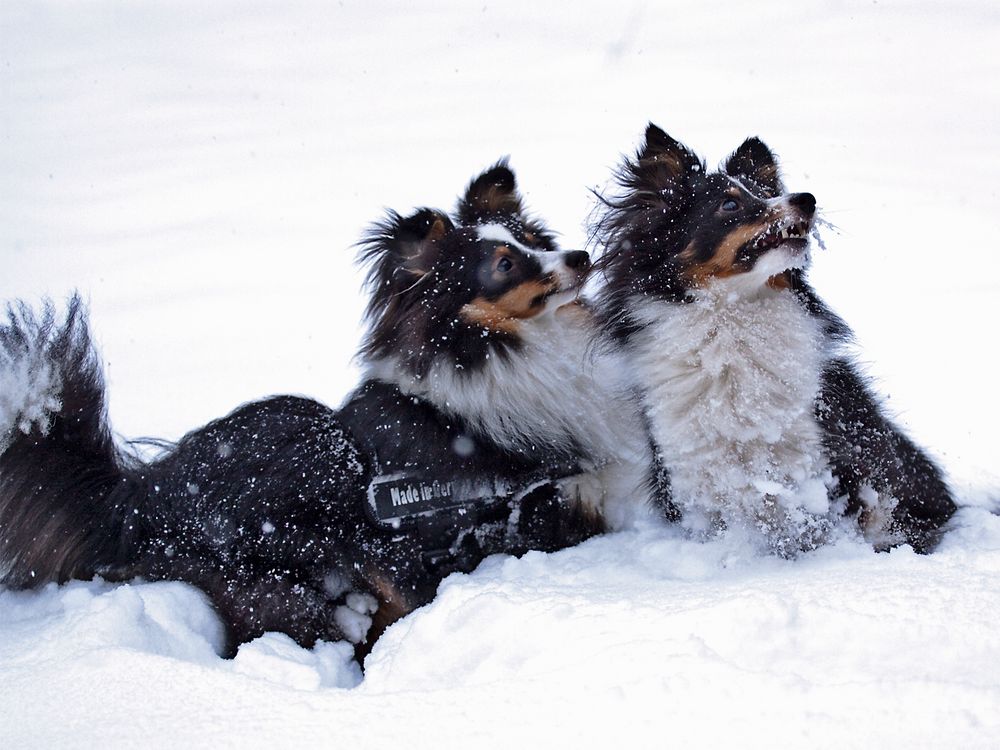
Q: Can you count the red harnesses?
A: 0